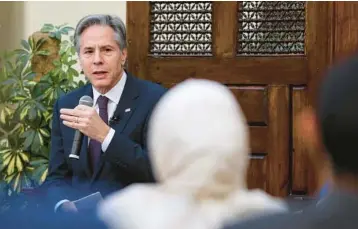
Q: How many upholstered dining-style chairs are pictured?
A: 0